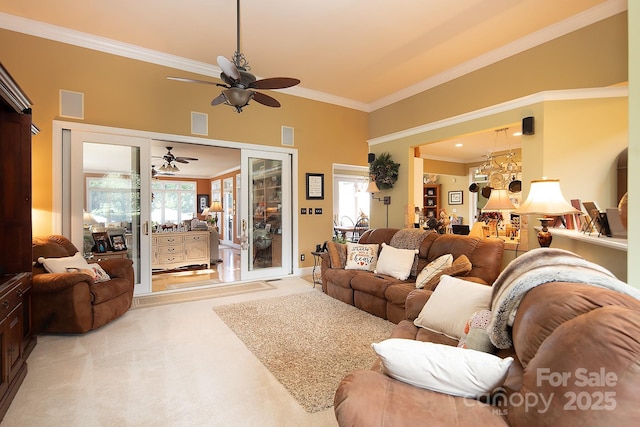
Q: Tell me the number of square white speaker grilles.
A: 3